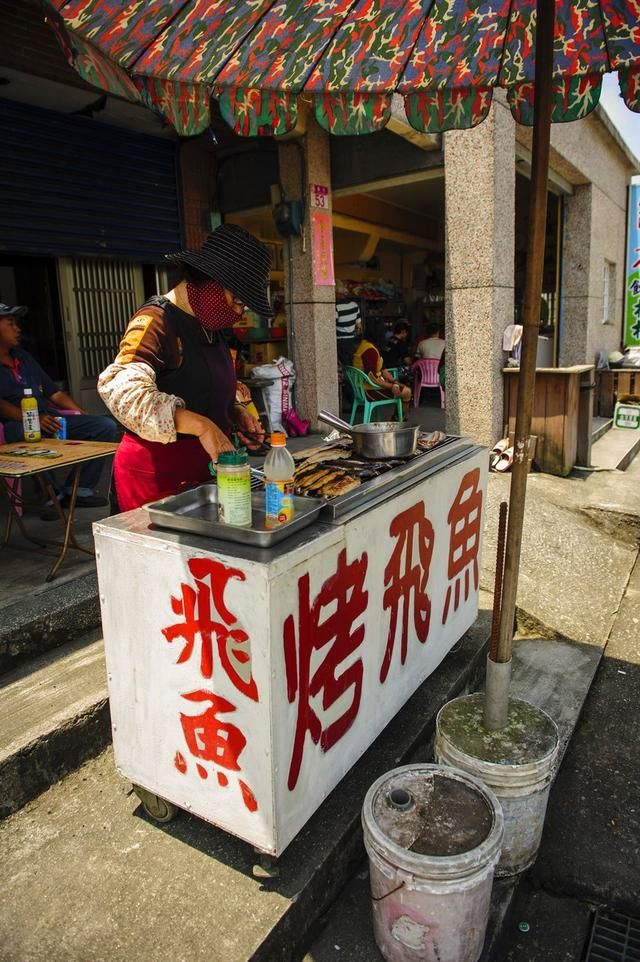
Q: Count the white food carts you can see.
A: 1